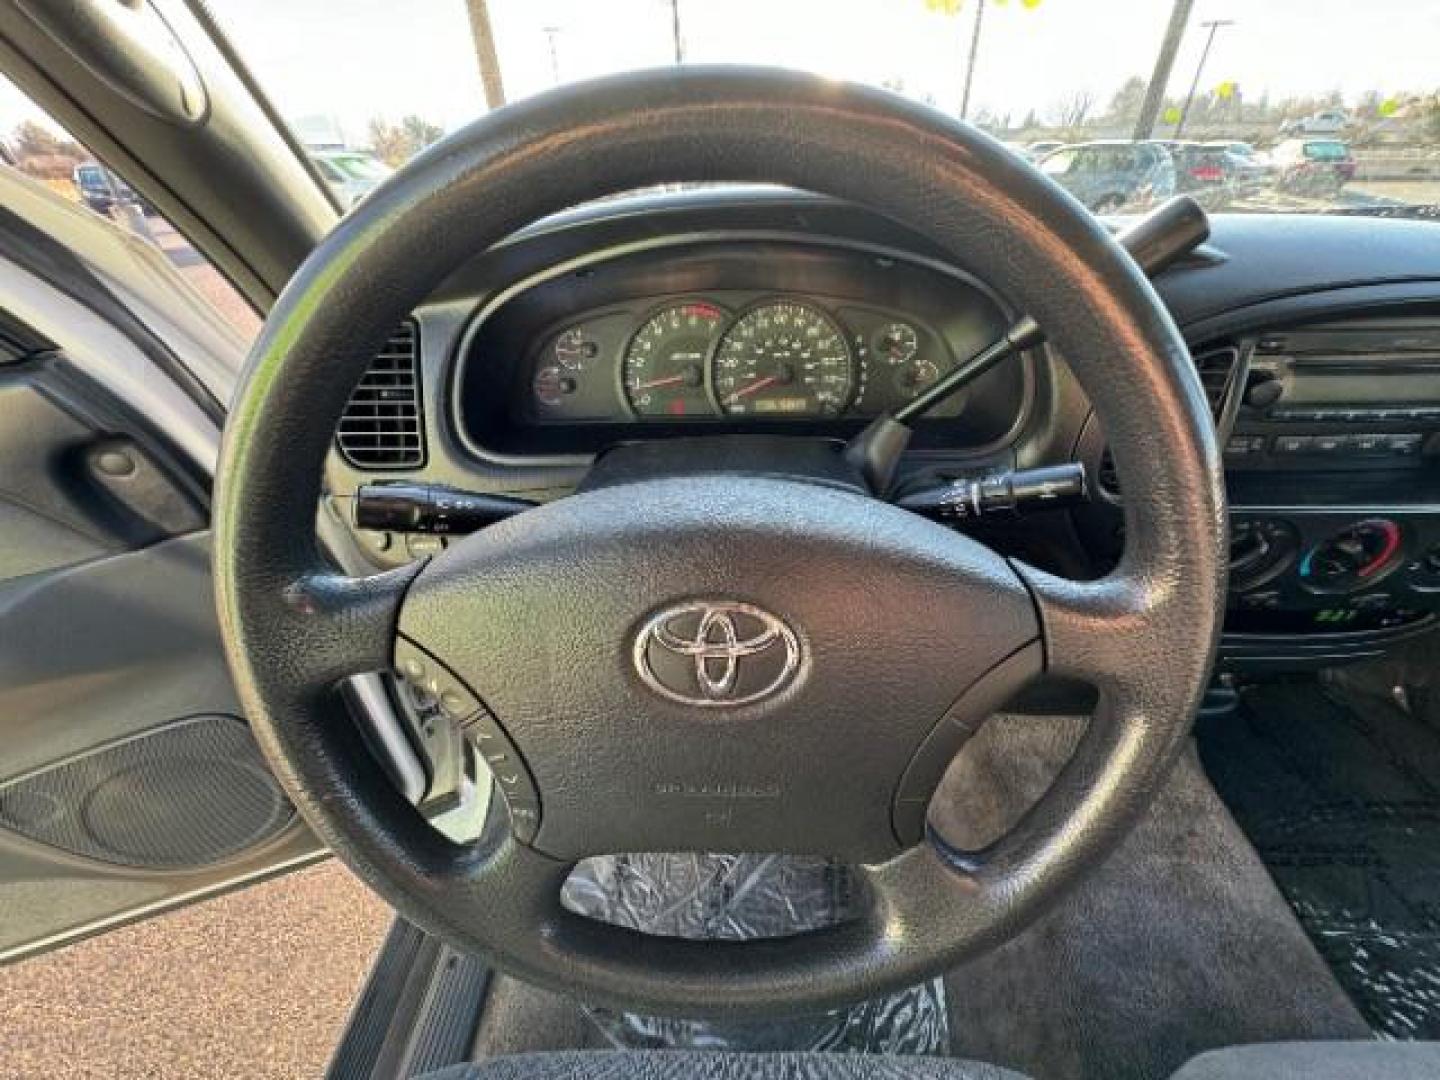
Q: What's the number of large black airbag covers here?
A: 1